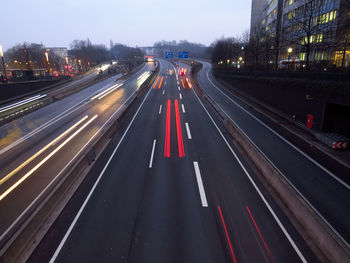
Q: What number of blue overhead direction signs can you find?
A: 2